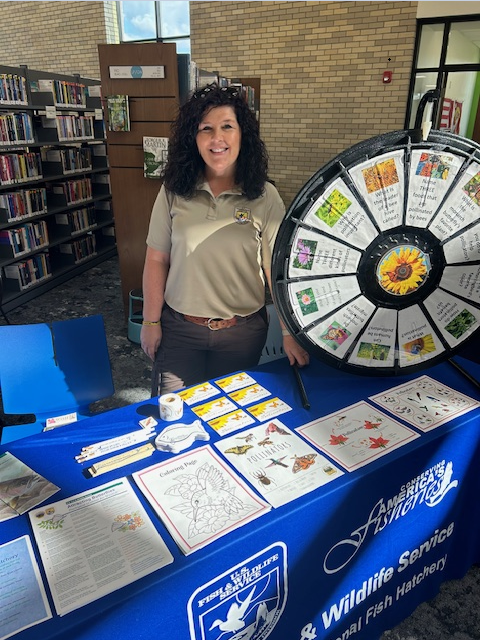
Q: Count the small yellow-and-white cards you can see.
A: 6